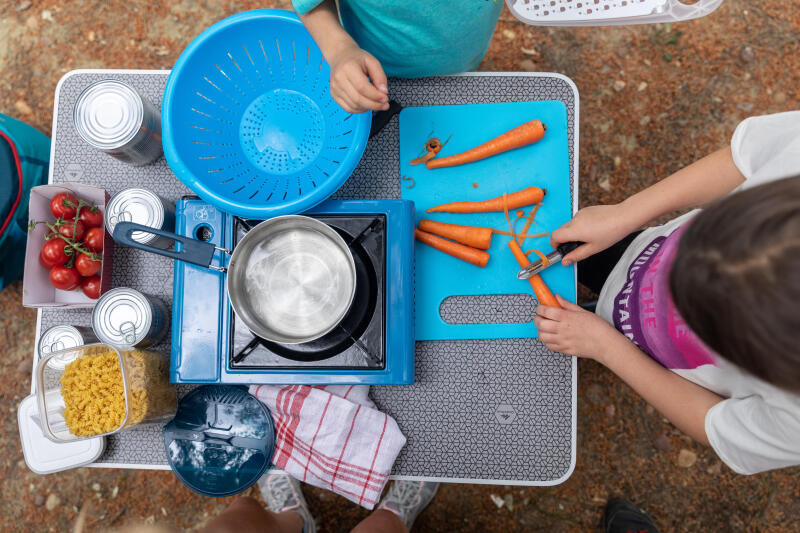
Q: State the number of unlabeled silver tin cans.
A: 4